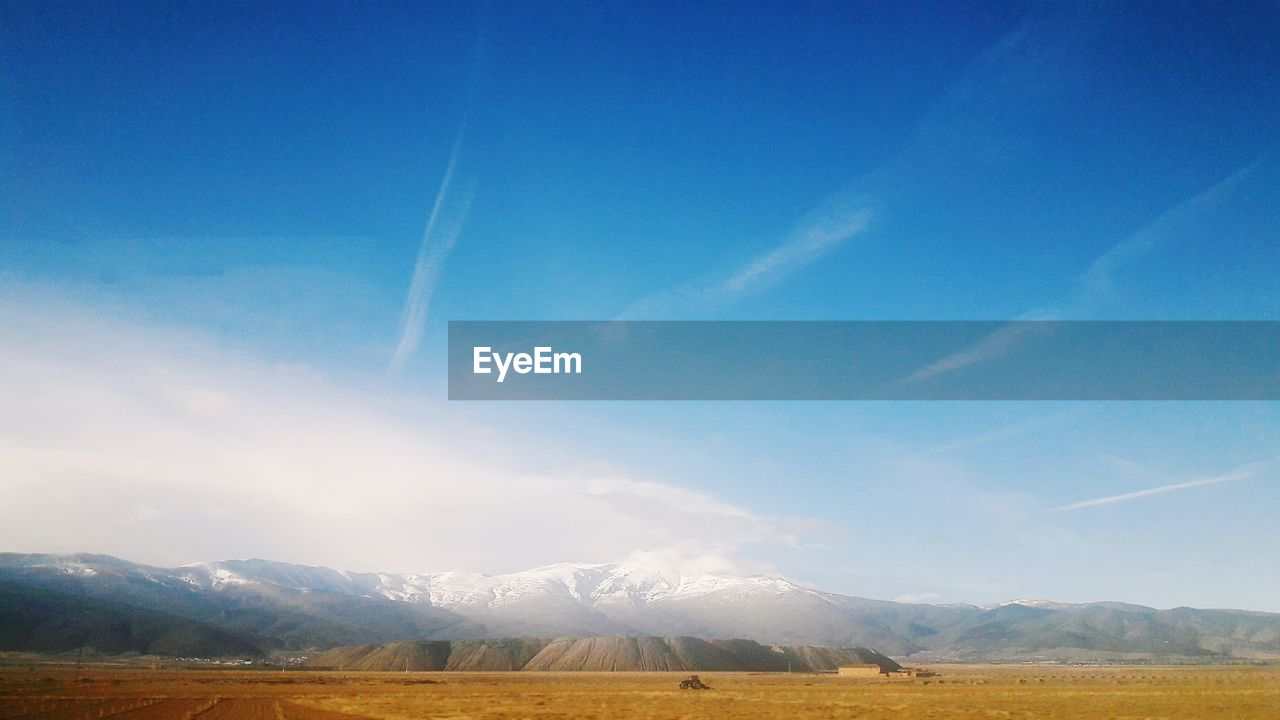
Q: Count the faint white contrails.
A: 4